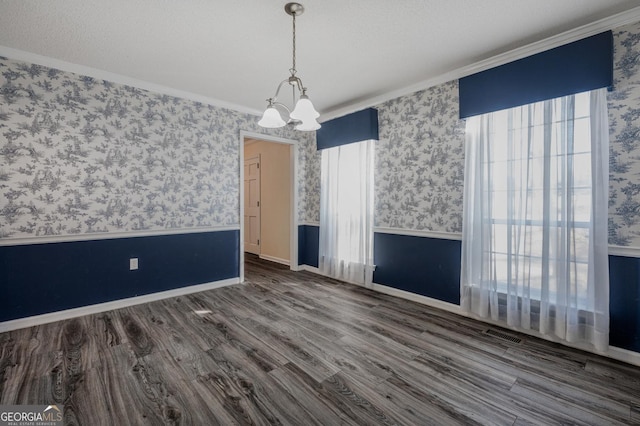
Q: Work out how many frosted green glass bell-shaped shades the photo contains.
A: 0